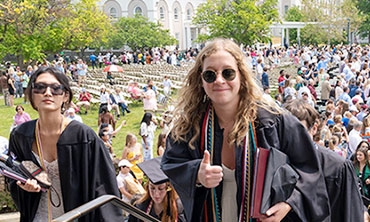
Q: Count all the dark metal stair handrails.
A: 1